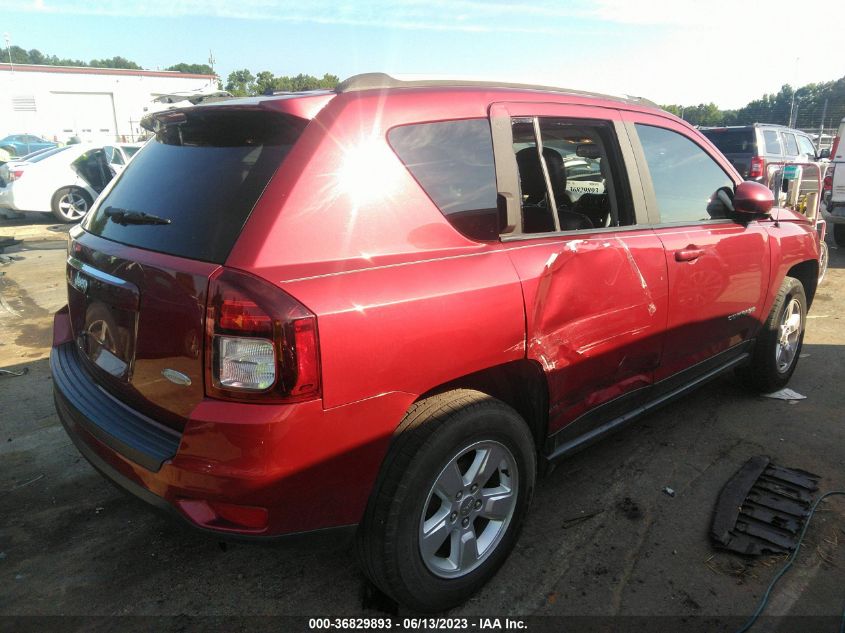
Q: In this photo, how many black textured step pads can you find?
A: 1